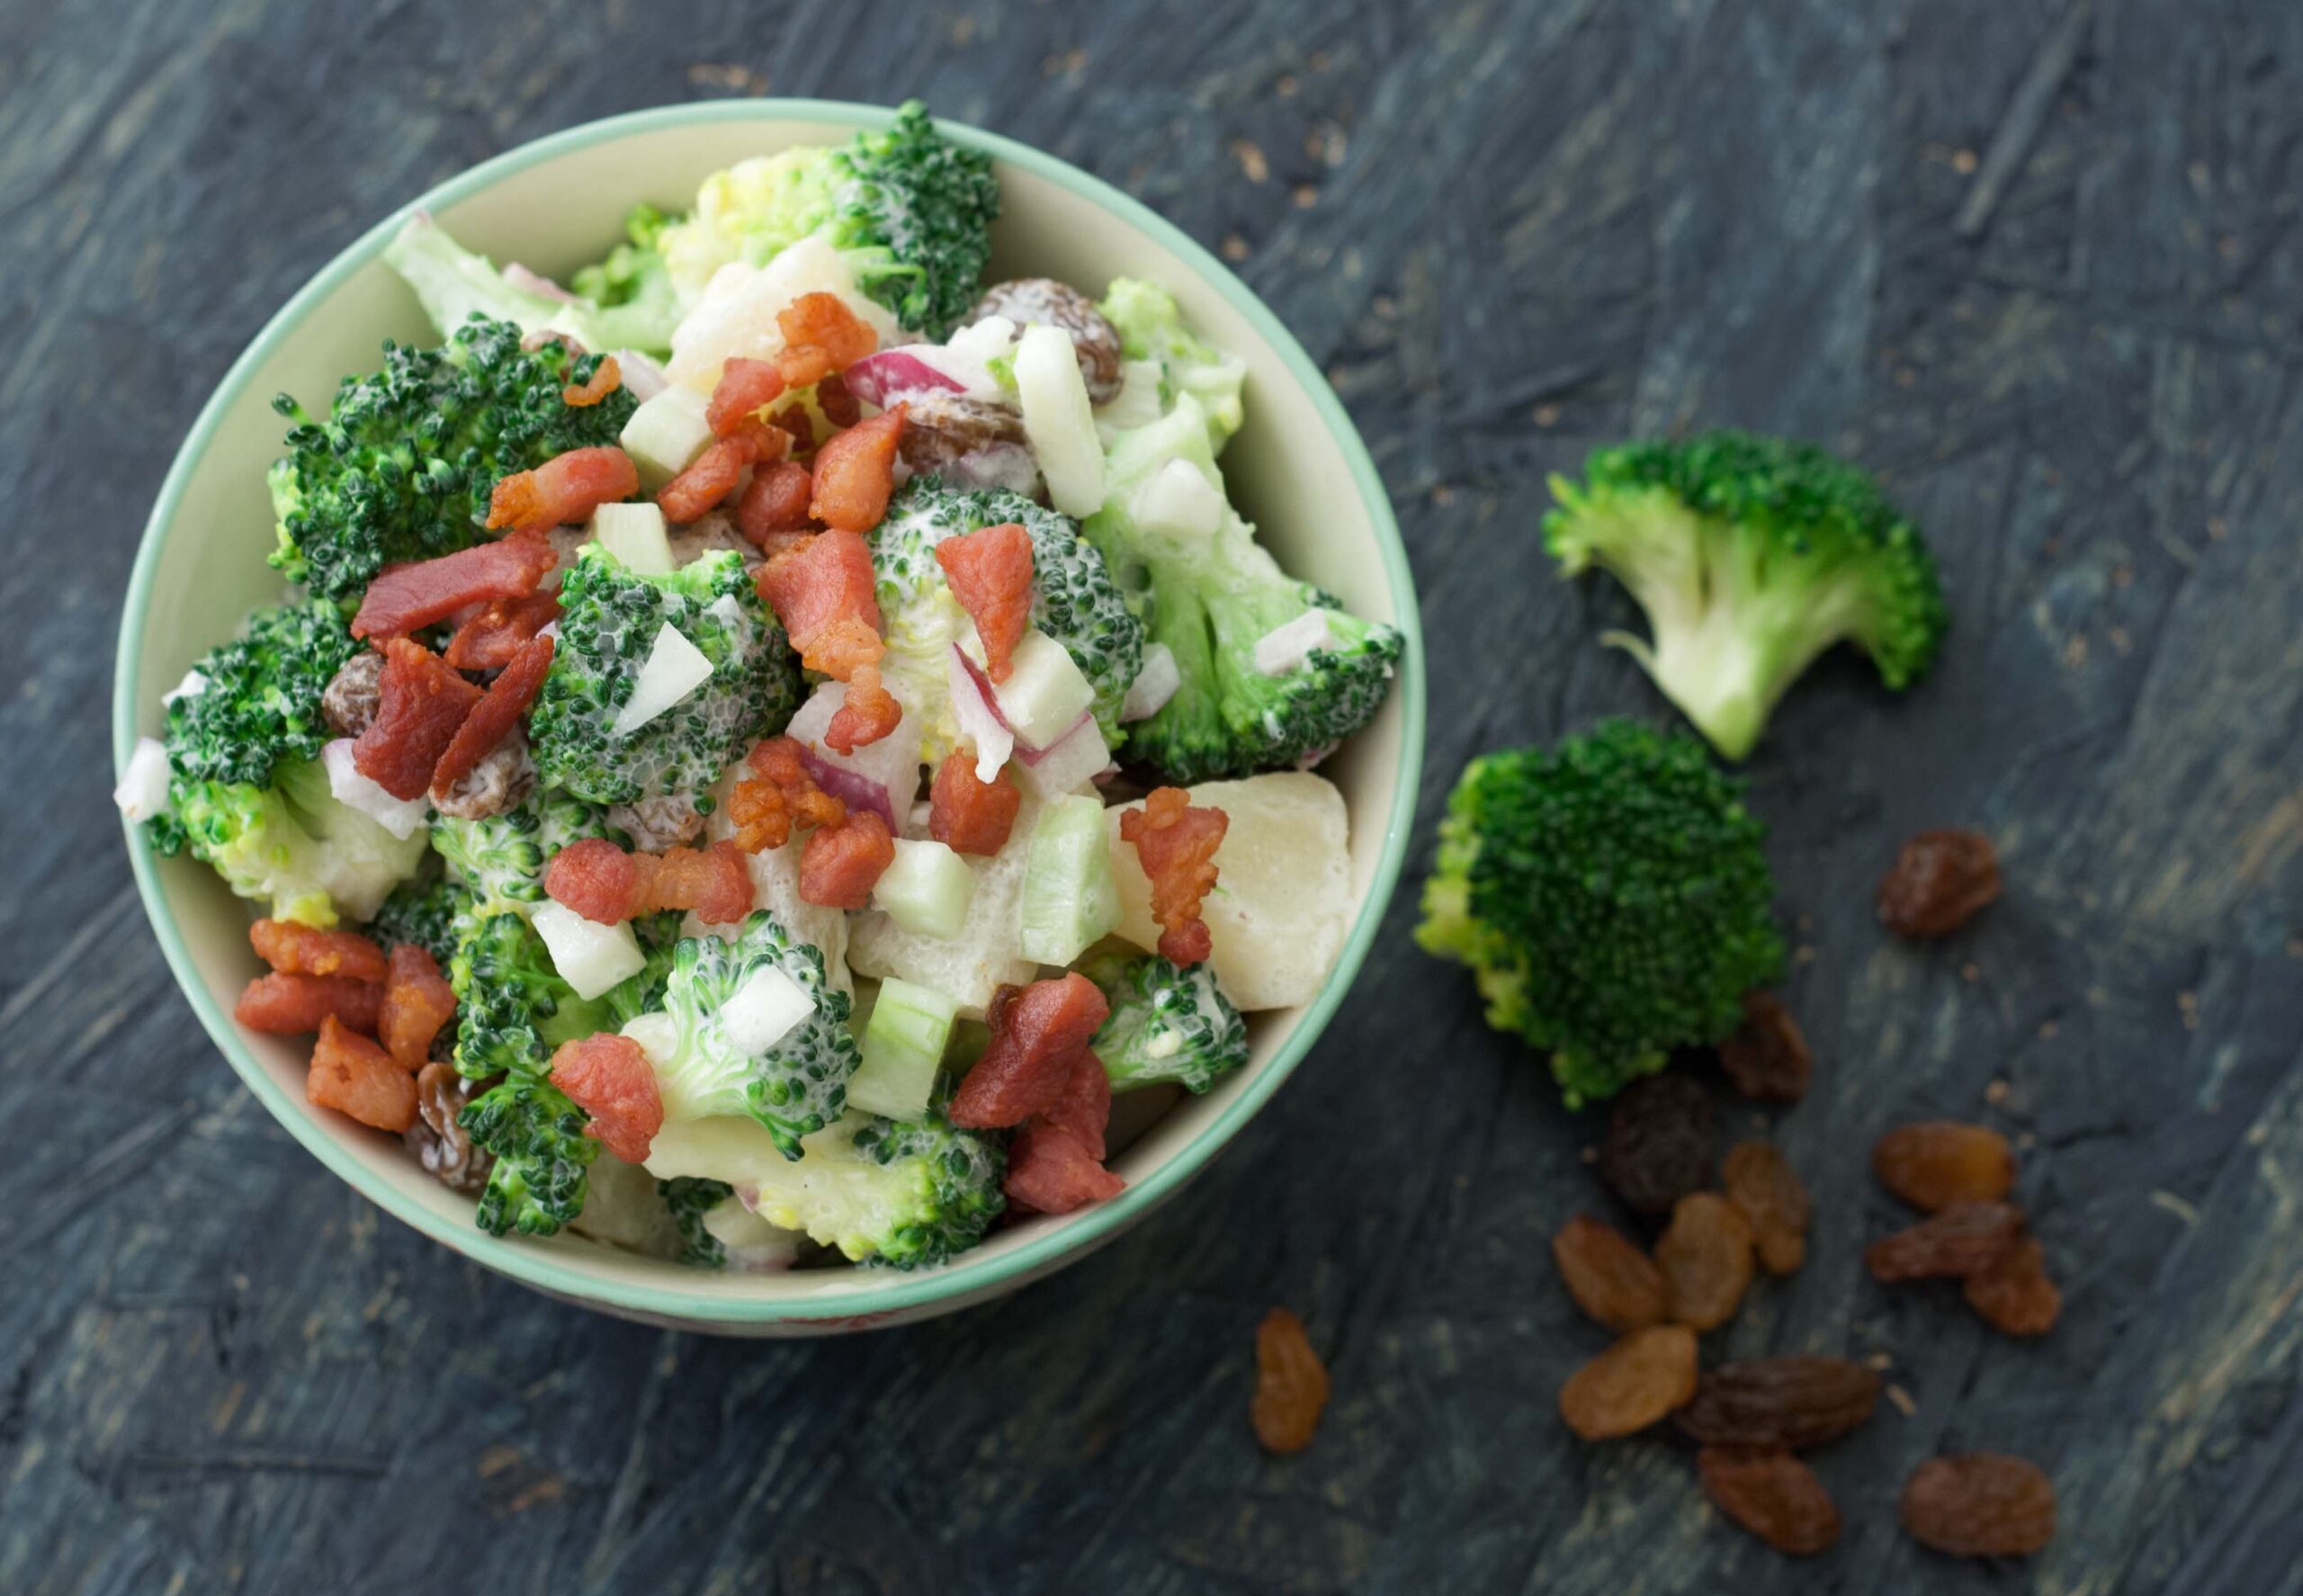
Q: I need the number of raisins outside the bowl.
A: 14